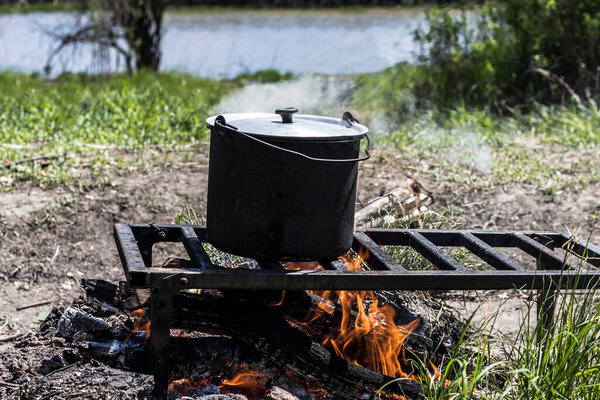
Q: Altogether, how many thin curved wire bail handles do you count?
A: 1